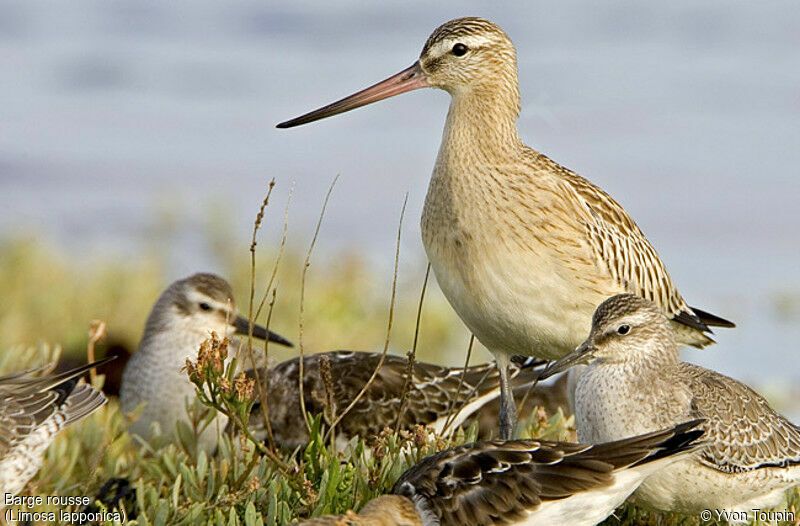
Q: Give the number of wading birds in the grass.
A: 6